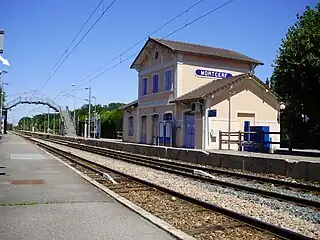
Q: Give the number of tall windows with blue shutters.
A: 3